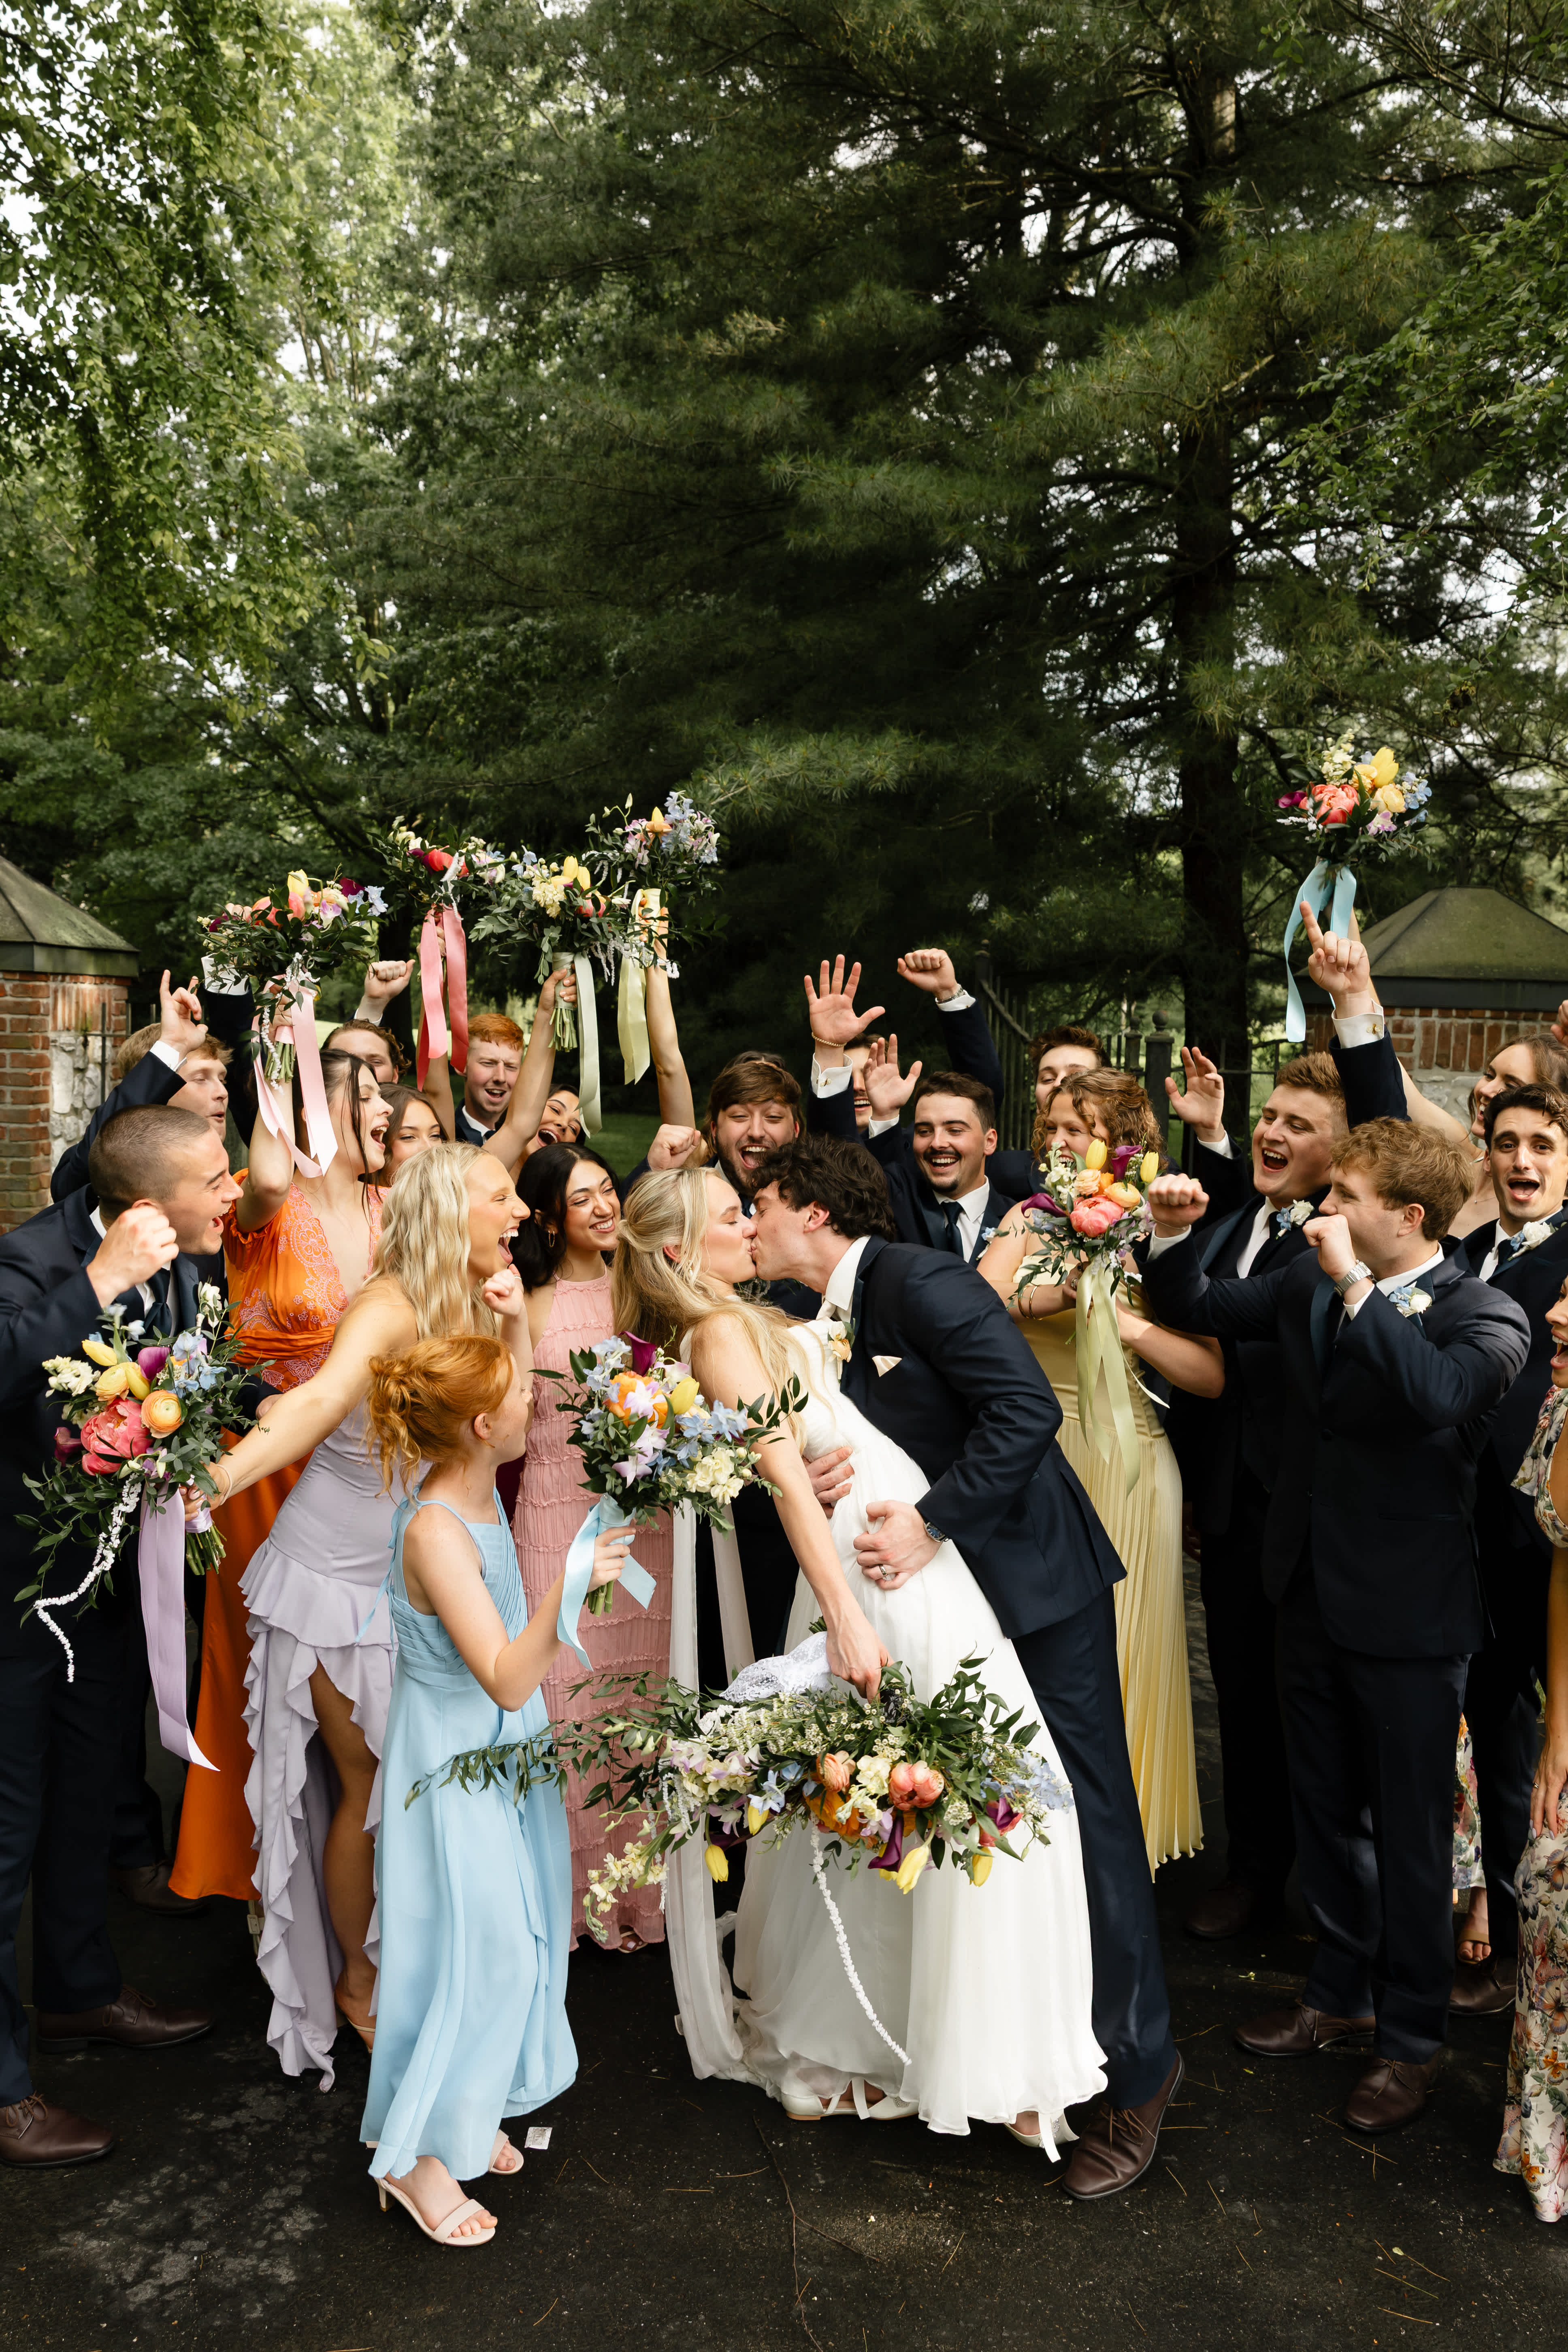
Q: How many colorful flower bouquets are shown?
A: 9